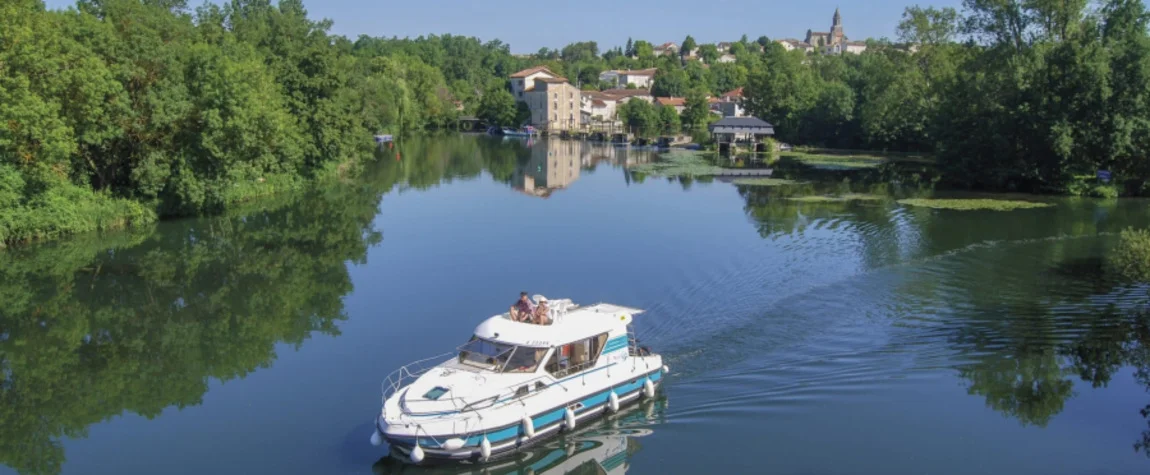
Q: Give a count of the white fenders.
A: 9